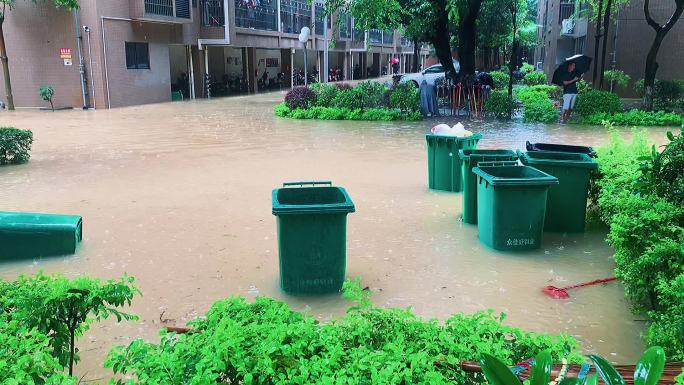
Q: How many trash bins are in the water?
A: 7